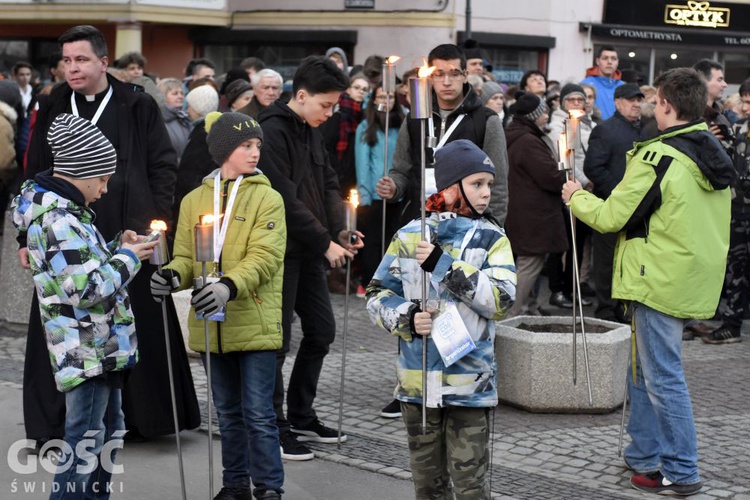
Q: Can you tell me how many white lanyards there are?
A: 4